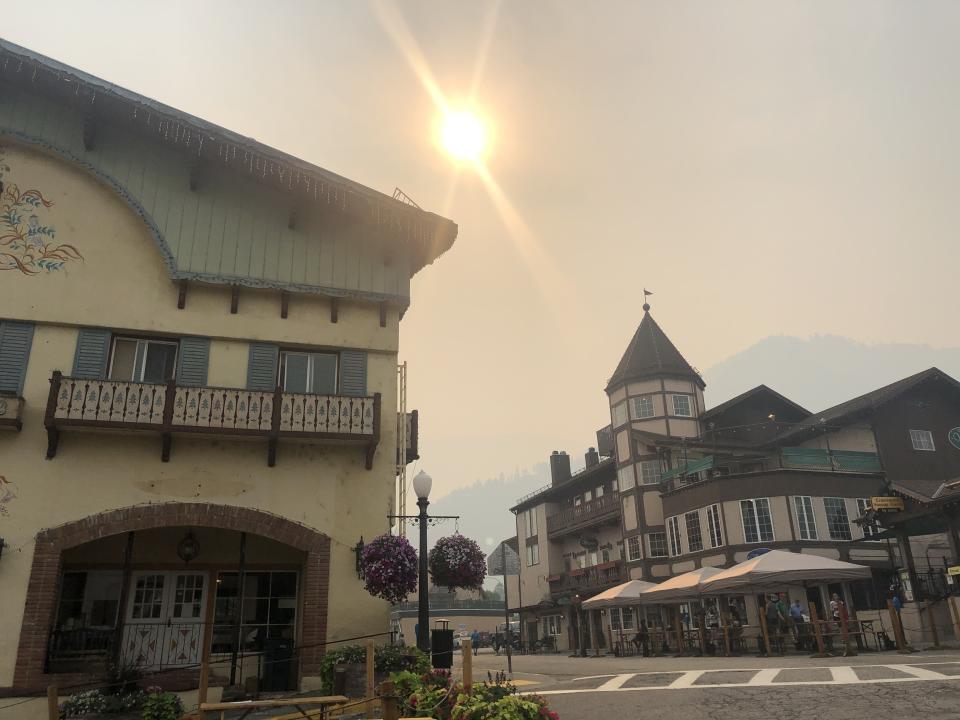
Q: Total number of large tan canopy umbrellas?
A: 3